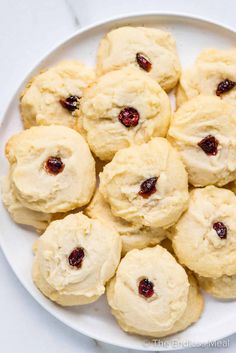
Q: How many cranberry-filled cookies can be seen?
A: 10